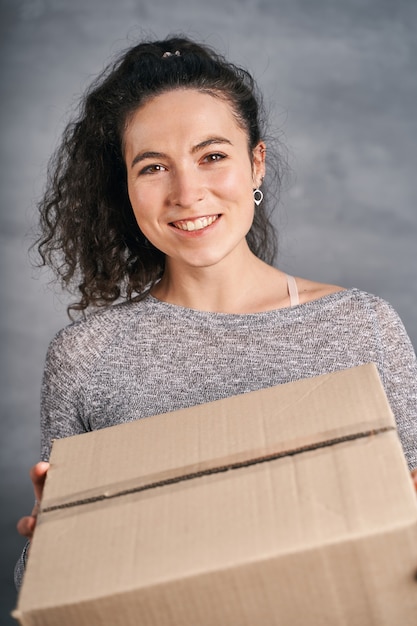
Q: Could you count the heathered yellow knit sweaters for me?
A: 0